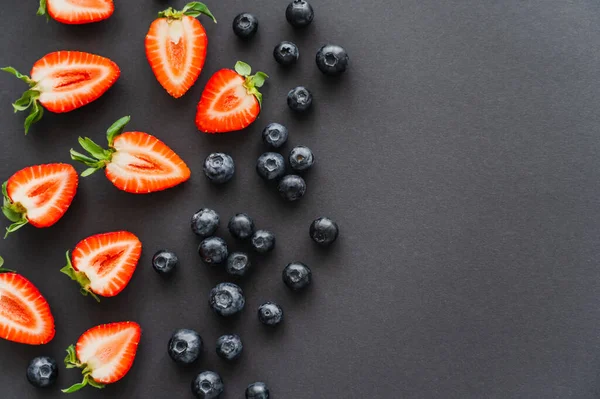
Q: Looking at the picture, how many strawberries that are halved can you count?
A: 9